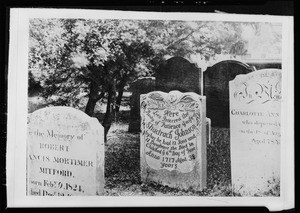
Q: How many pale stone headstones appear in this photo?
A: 3